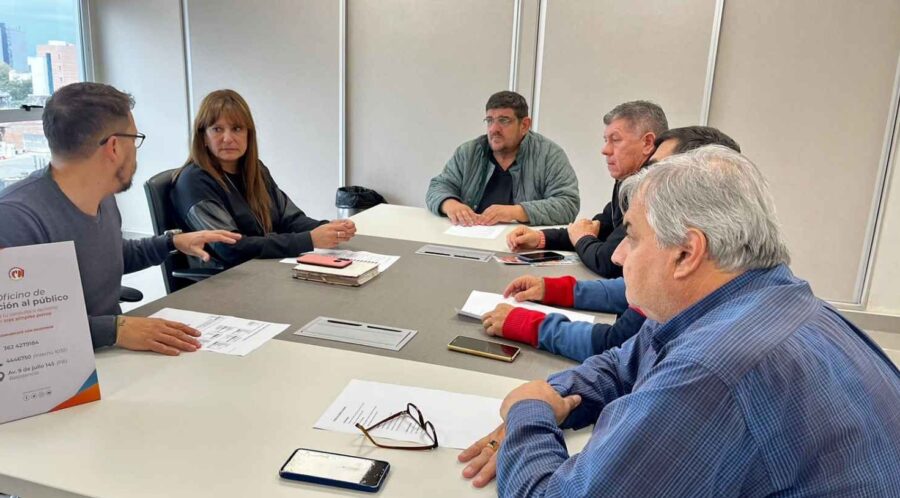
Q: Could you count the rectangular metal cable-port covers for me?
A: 2